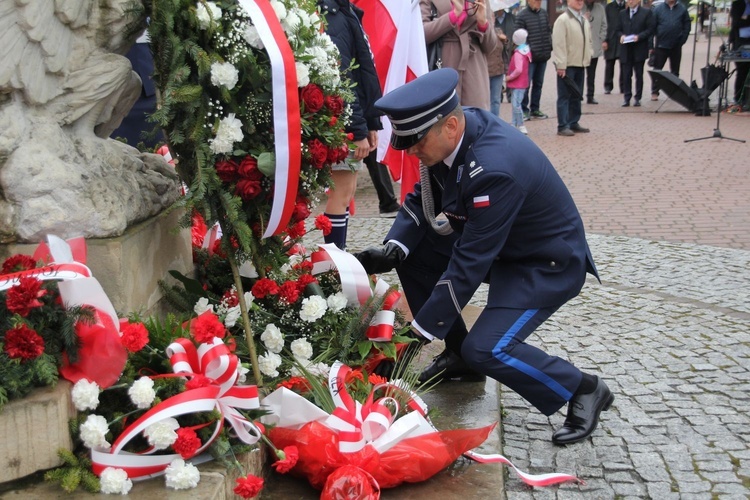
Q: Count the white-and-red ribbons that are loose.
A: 1